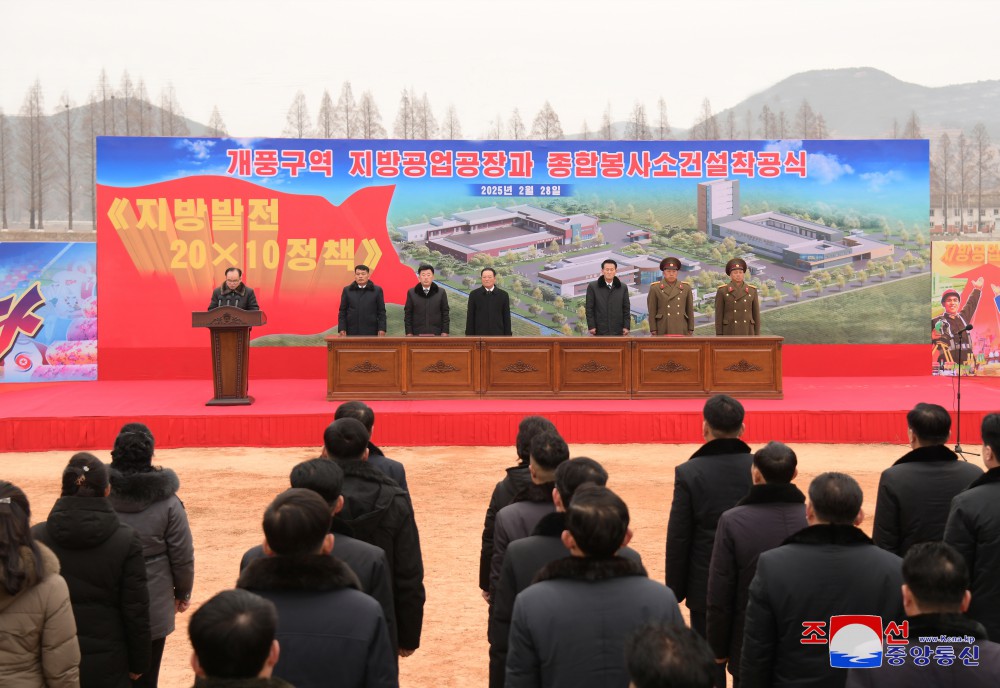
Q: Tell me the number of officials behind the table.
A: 6